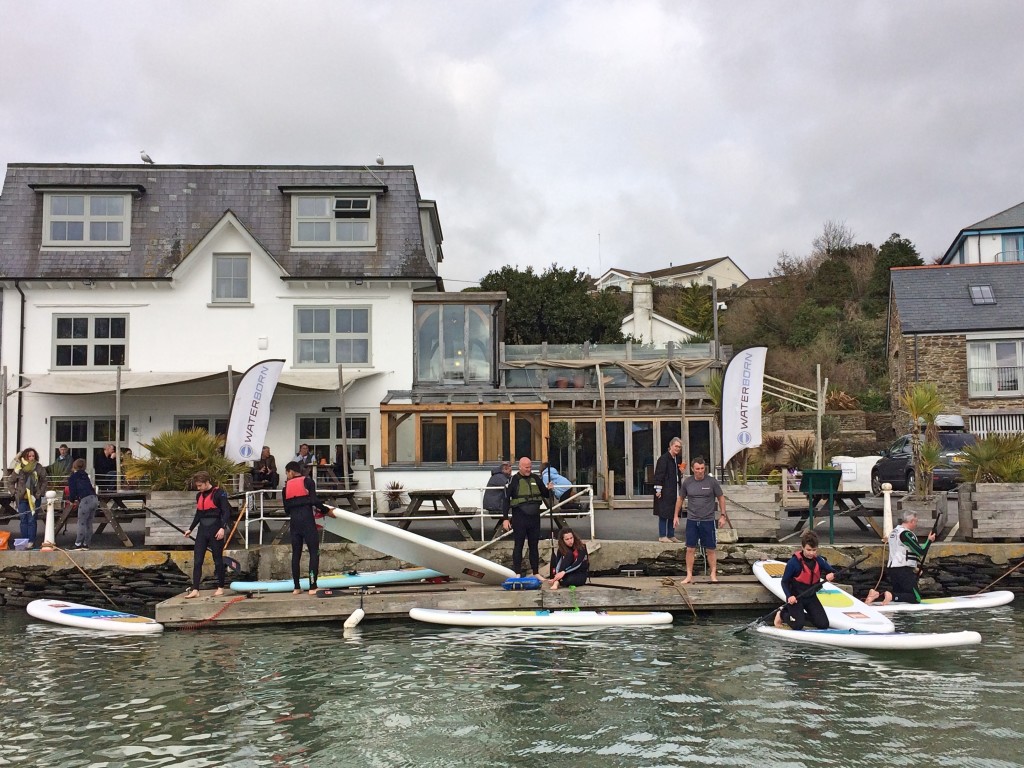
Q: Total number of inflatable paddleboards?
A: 7